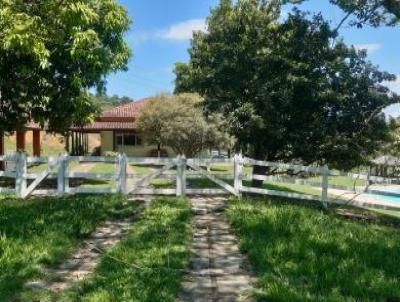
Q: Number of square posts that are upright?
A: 6